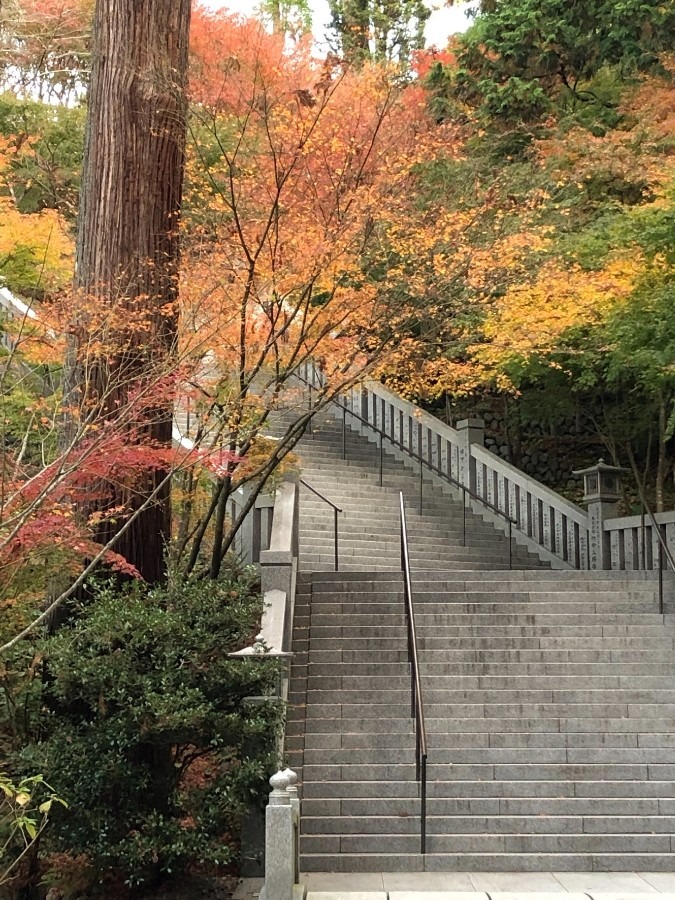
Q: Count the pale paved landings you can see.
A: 1